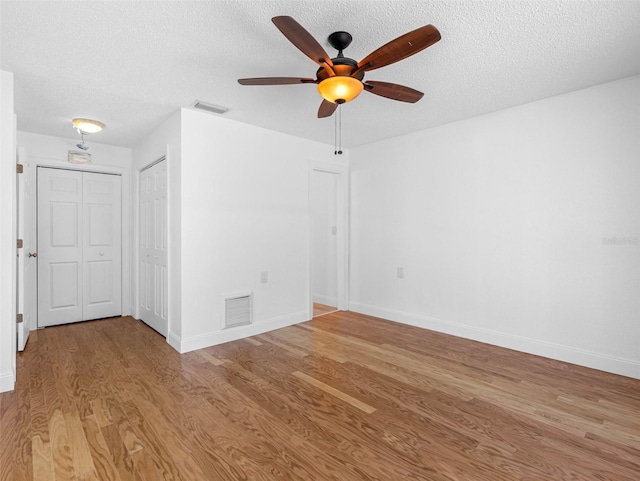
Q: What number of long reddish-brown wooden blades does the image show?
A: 5